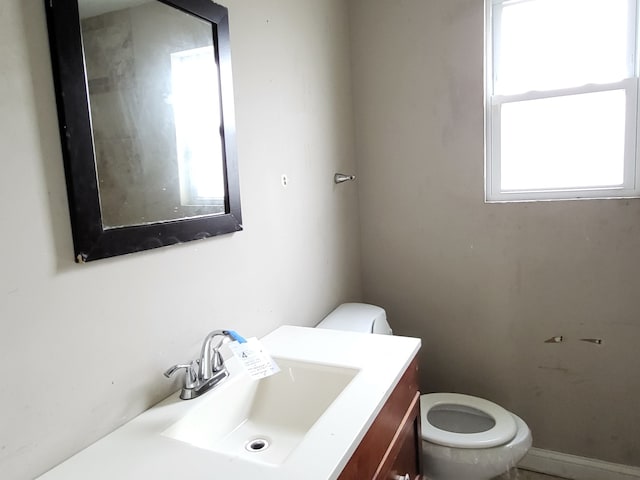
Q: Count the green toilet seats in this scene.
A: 0